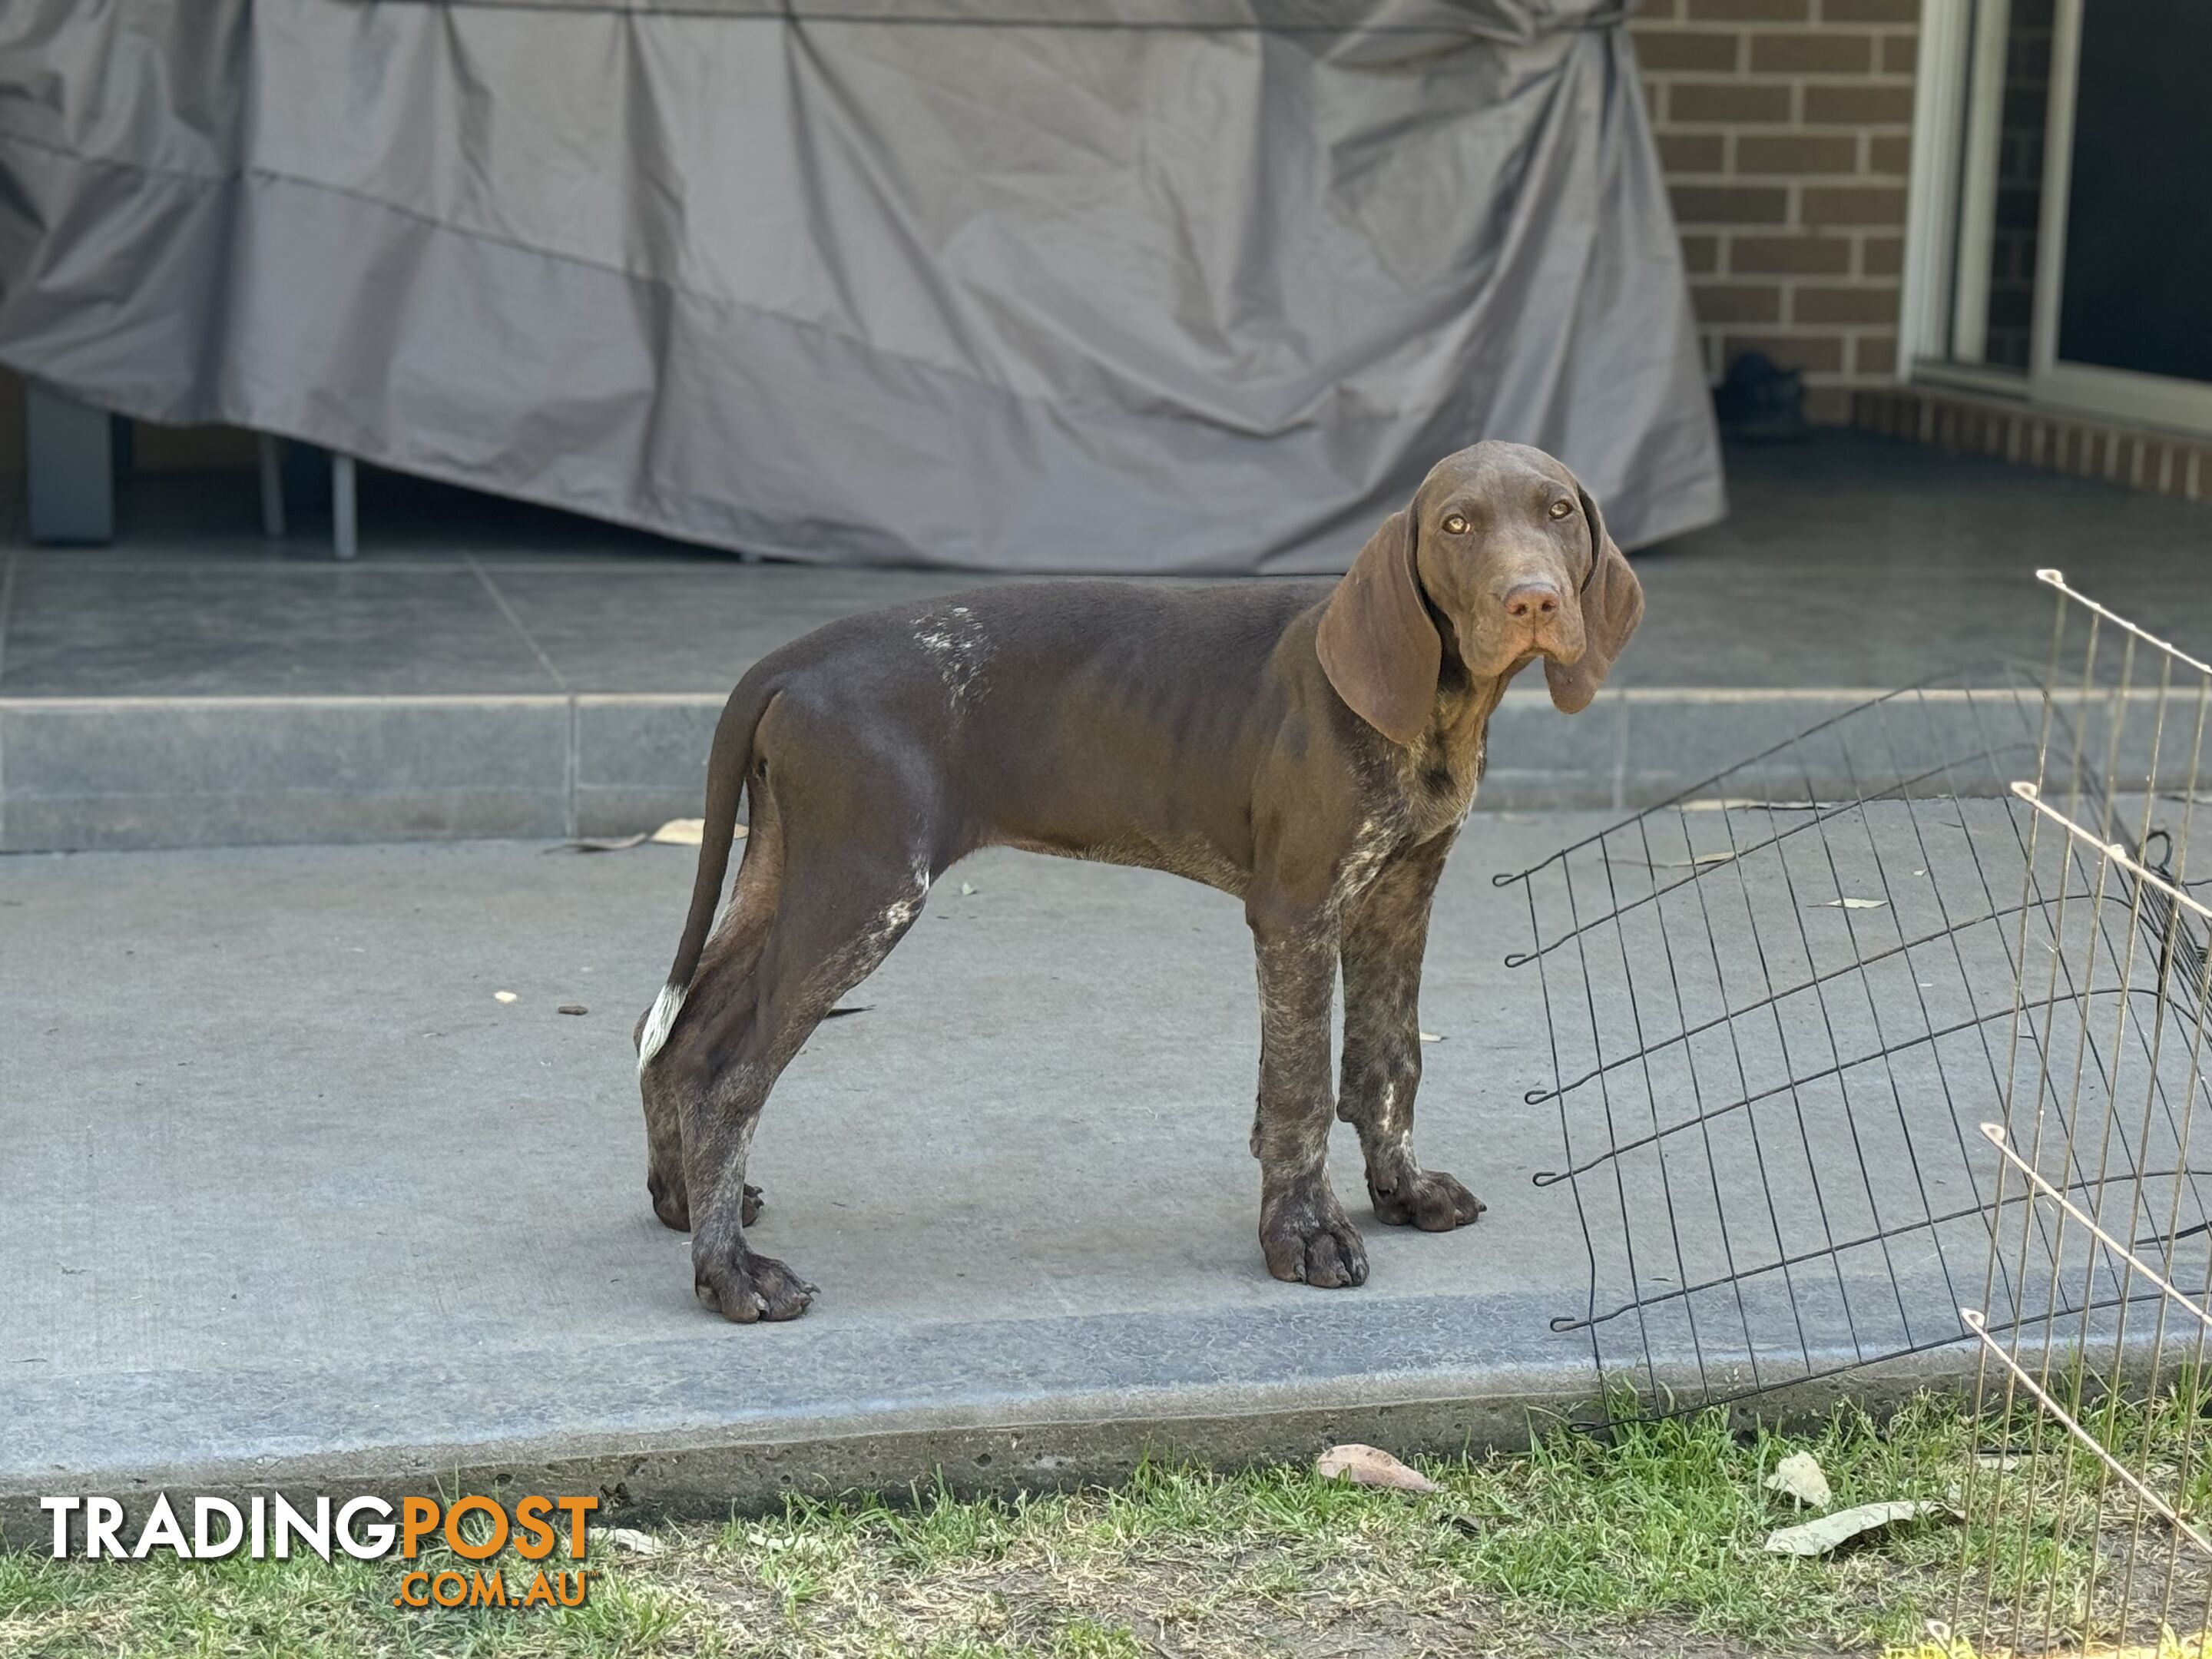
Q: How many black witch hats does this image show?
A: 0